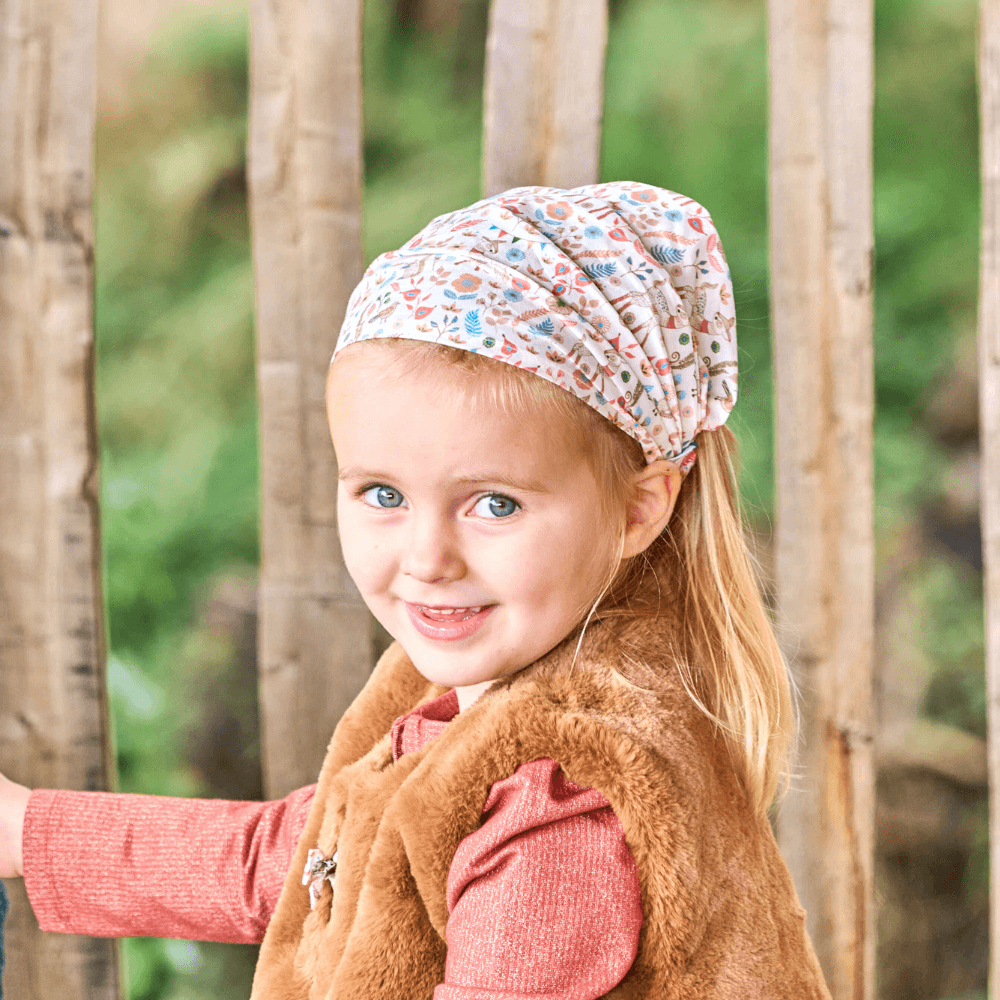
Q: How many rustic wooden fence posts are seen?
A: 5